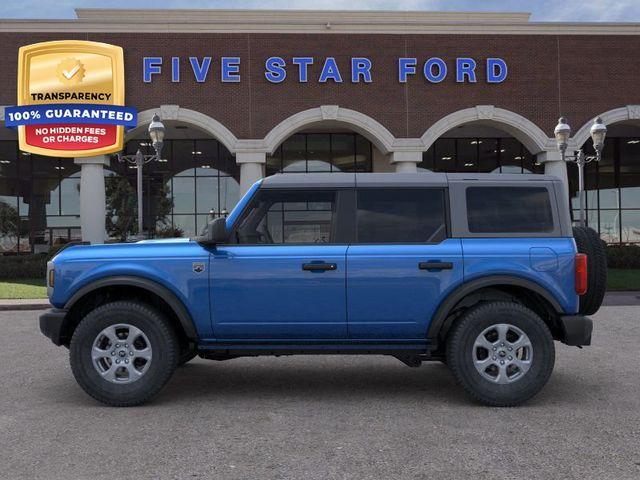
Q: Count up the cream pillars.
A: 4